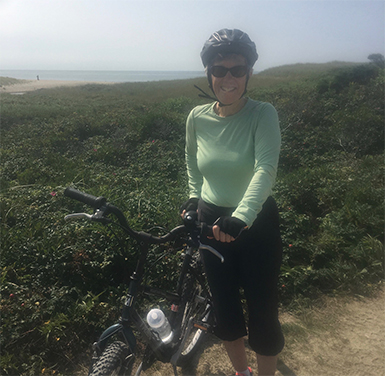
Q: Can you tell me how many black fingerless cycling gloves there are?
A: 2